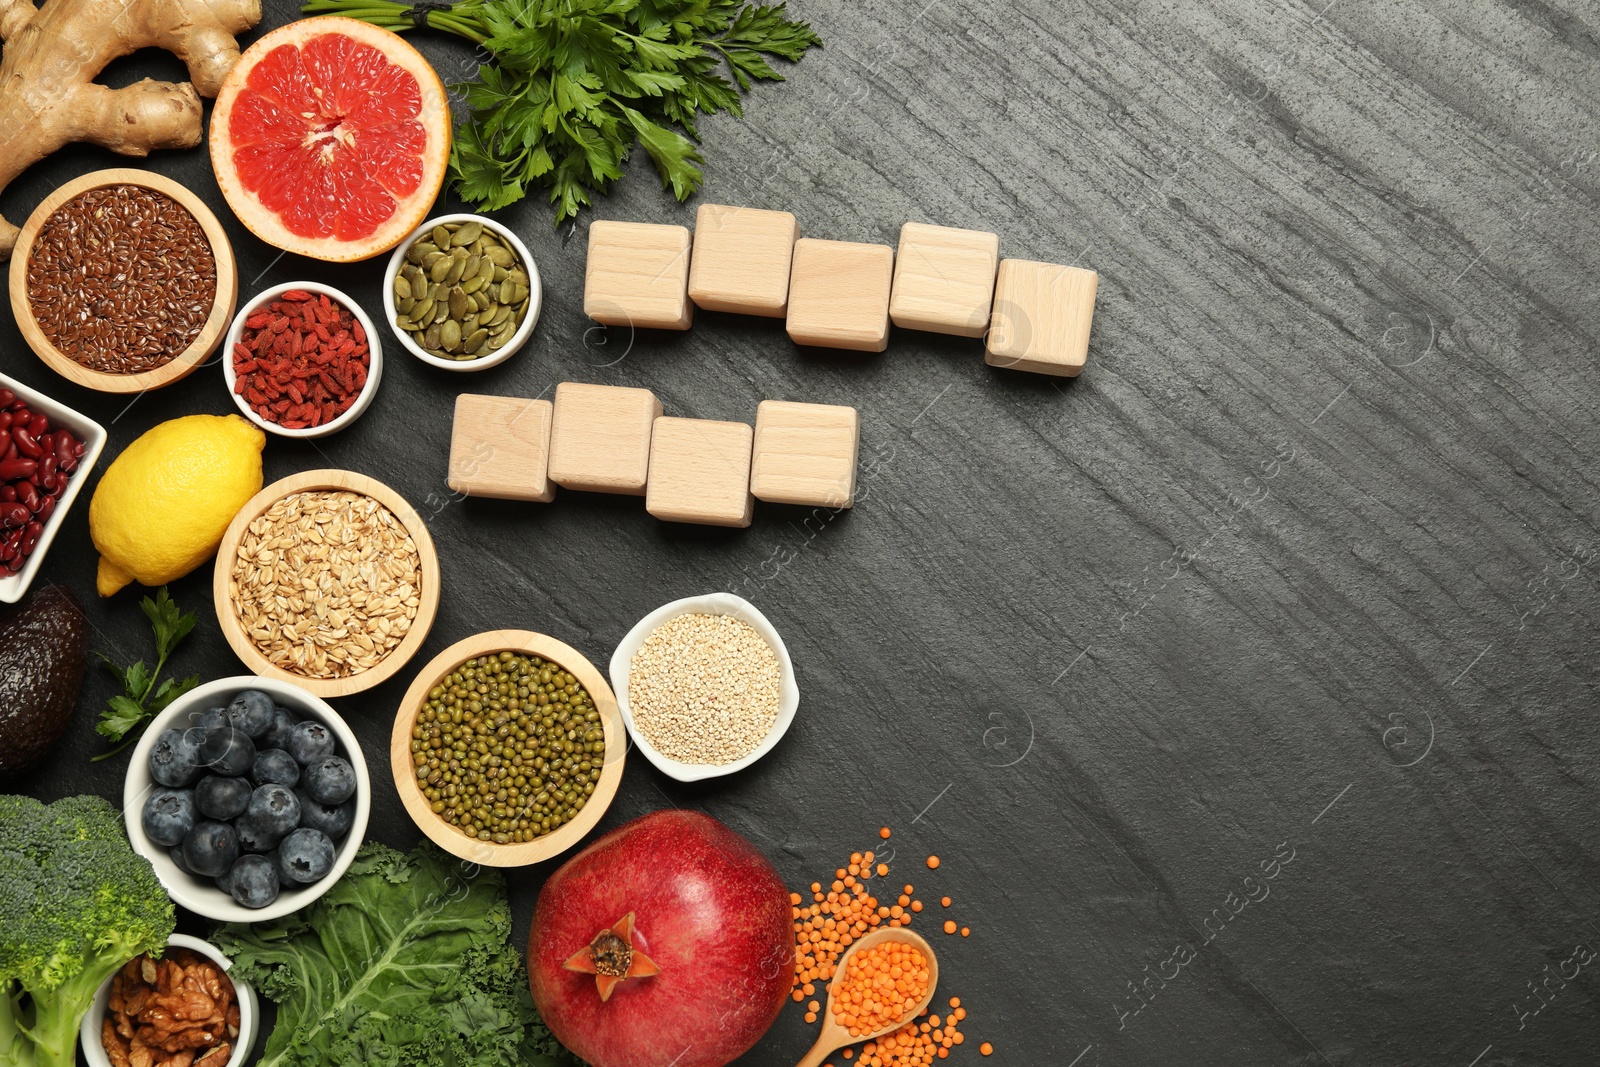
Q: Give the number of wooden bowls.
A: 3